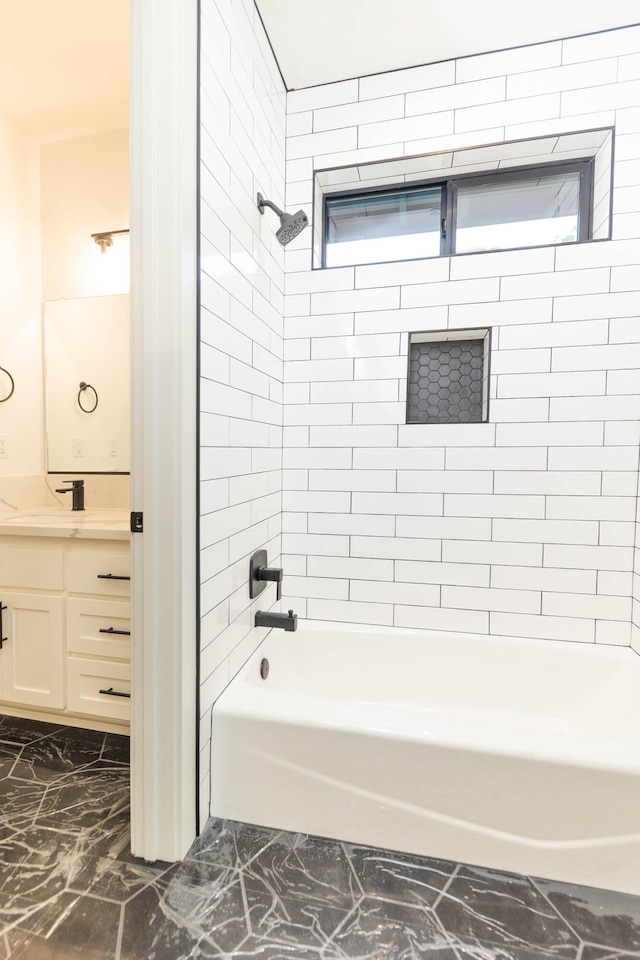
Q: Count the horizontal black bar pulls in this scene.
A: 3